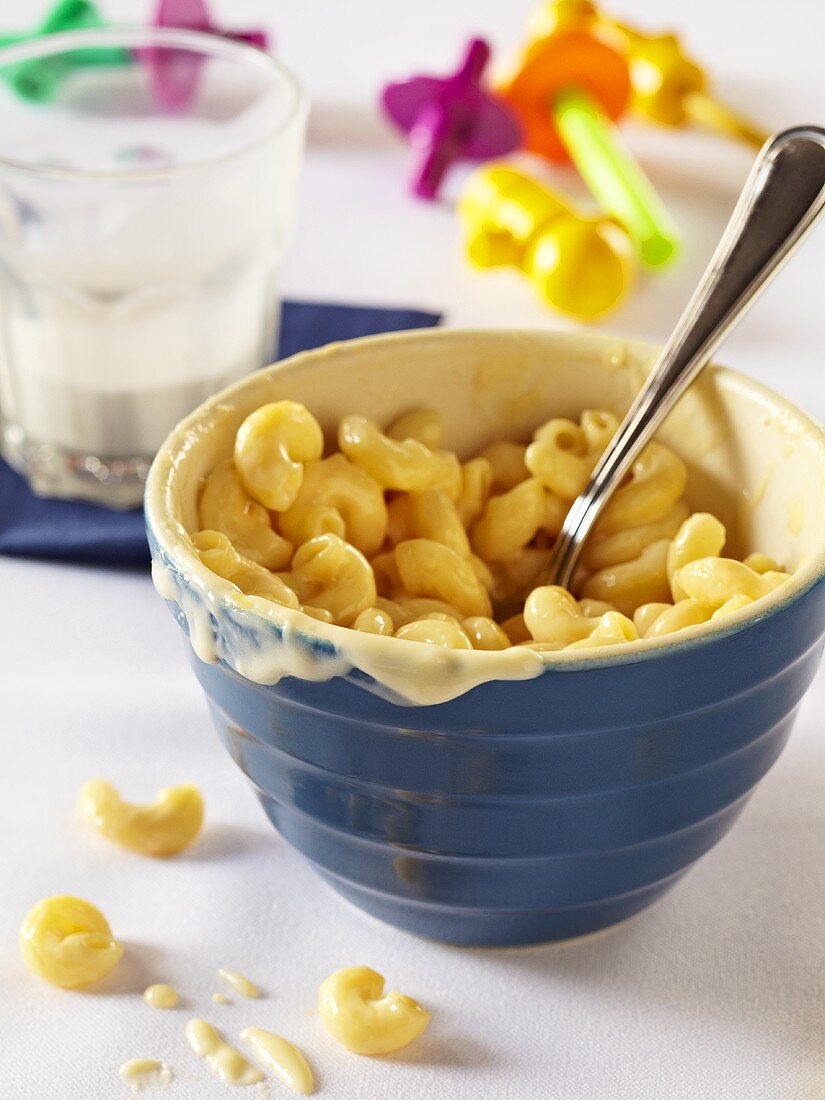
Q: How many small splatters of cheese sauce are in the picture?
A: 6